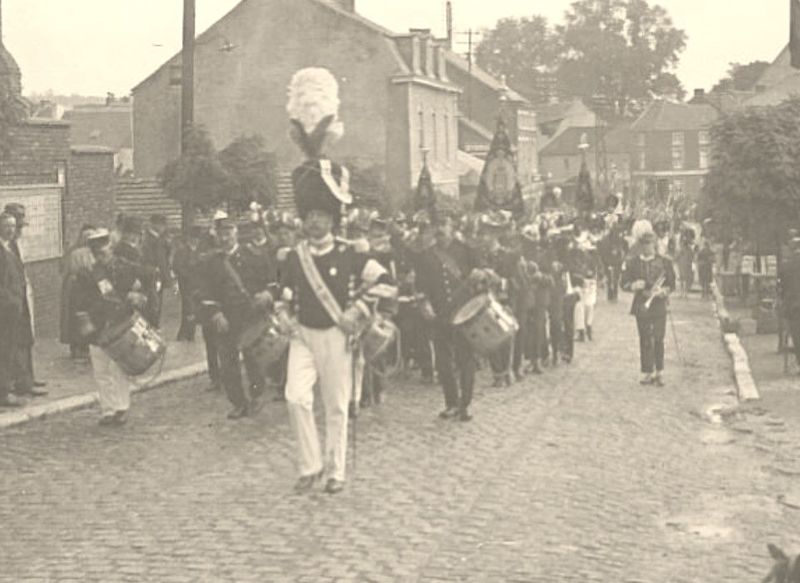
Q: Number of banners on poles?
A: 3